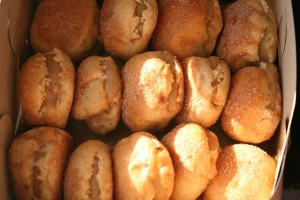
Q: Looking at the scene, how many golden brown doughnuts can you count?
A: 14